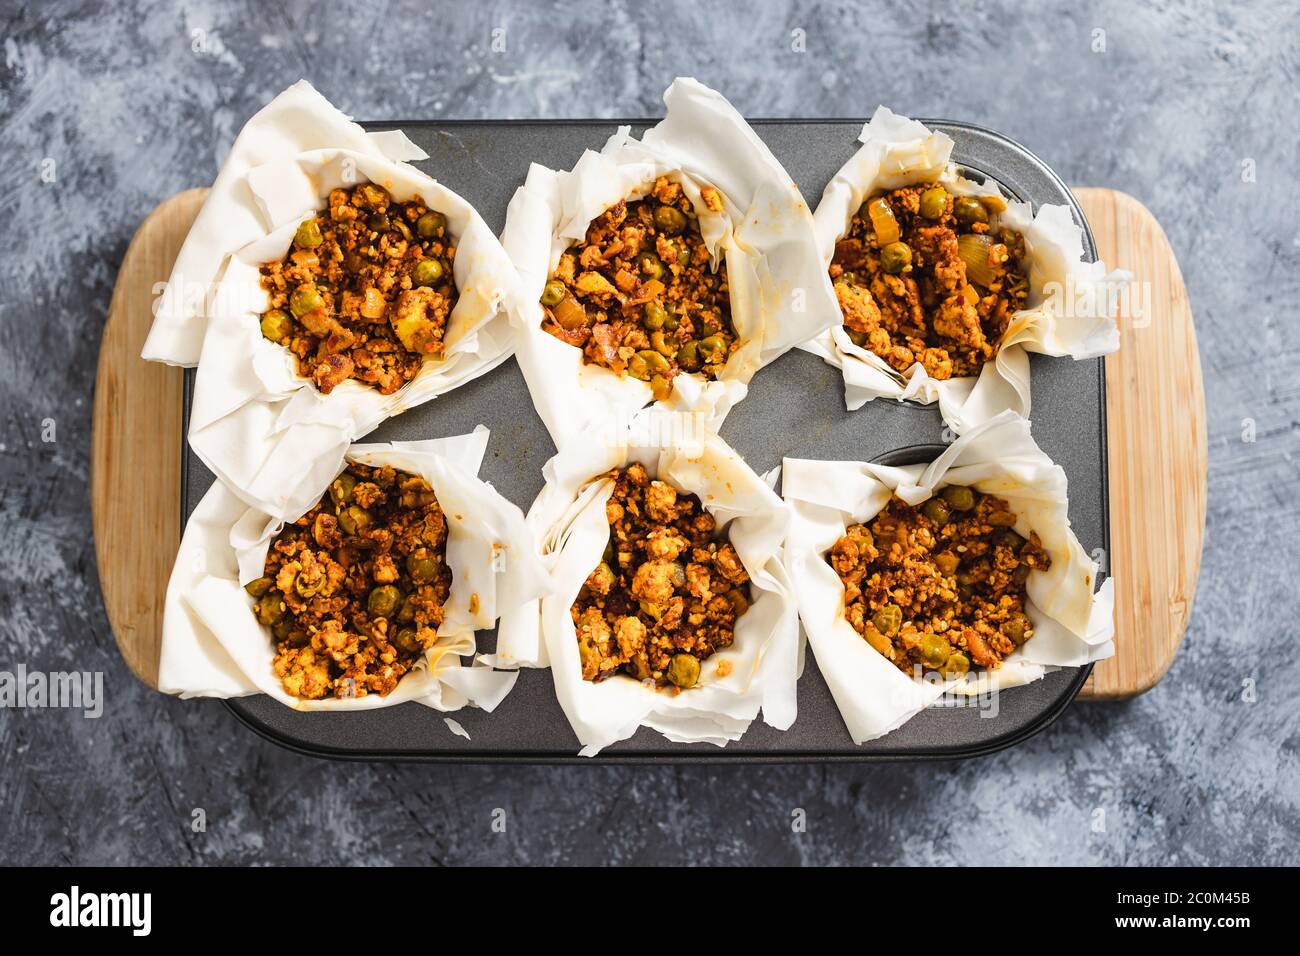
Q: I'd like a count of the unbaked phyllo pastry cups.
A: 6